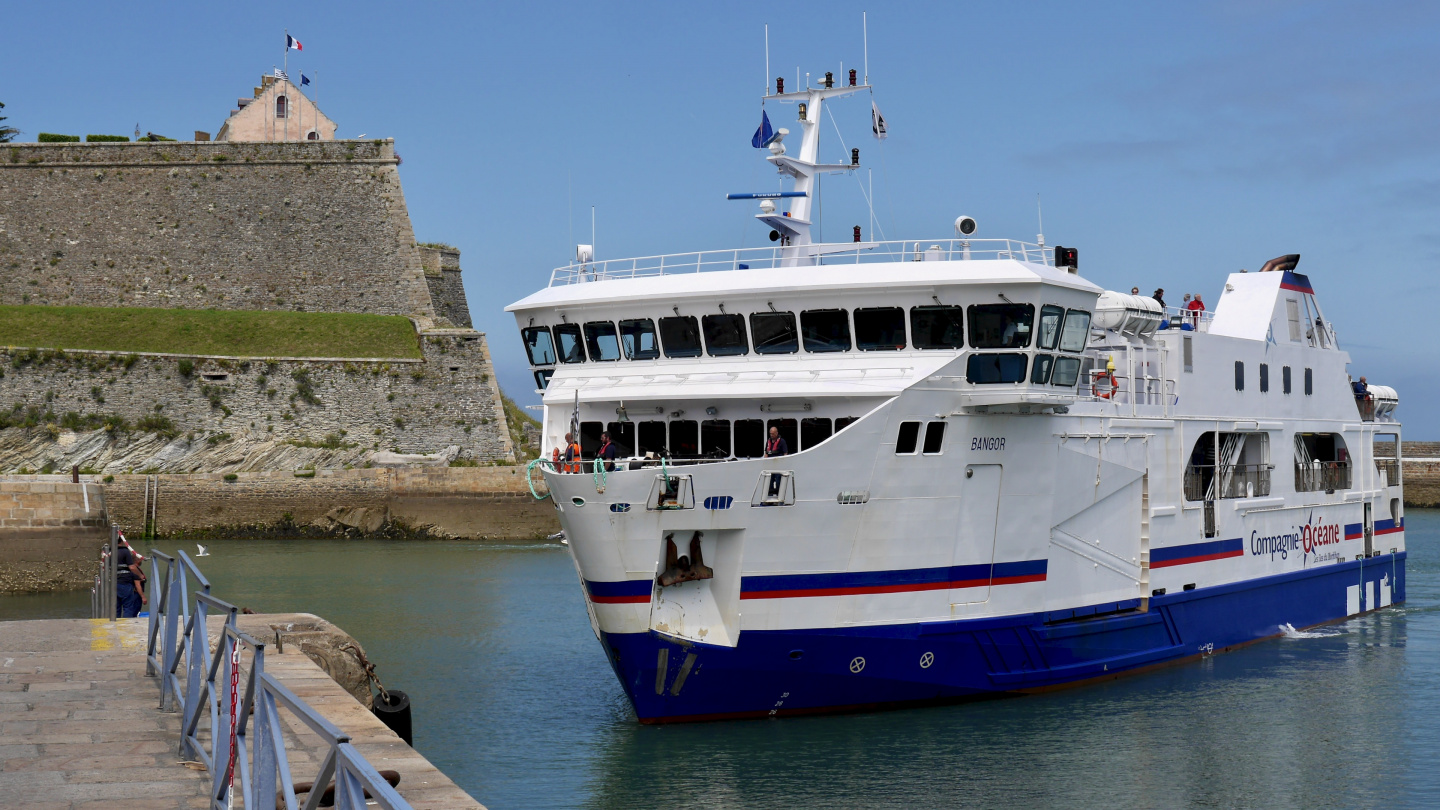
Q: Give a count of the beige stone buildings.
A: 1